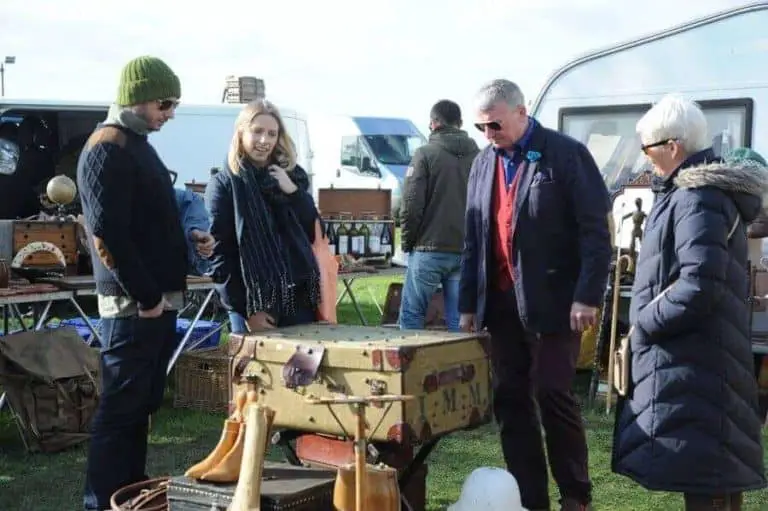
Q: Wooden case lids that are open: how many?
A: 1